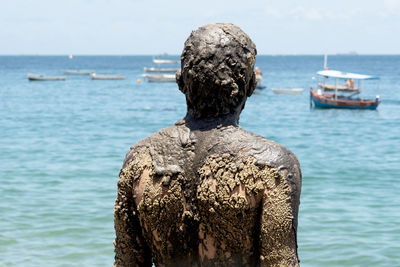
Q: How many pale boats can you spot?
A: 7